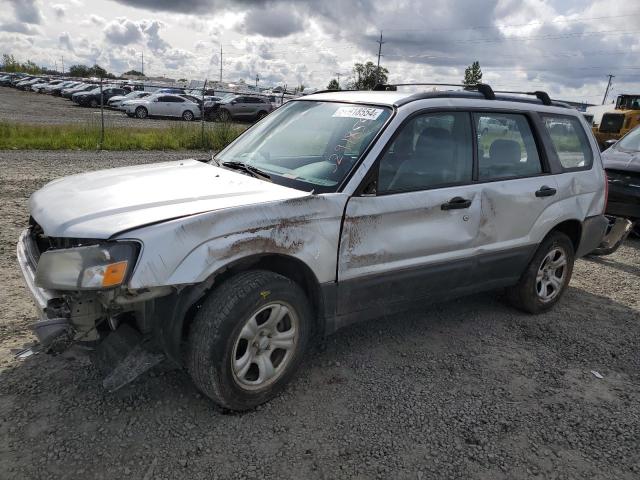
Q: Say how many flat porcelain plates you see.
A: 0